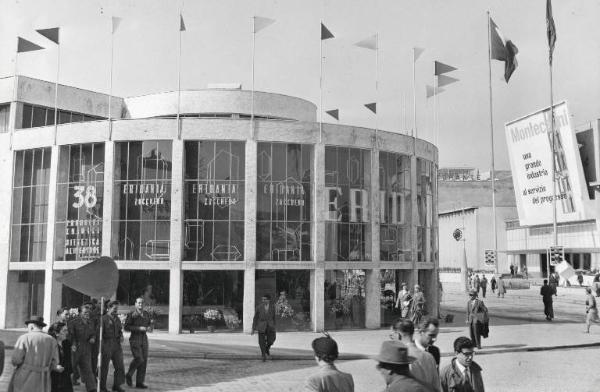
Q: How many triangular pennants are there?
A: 13